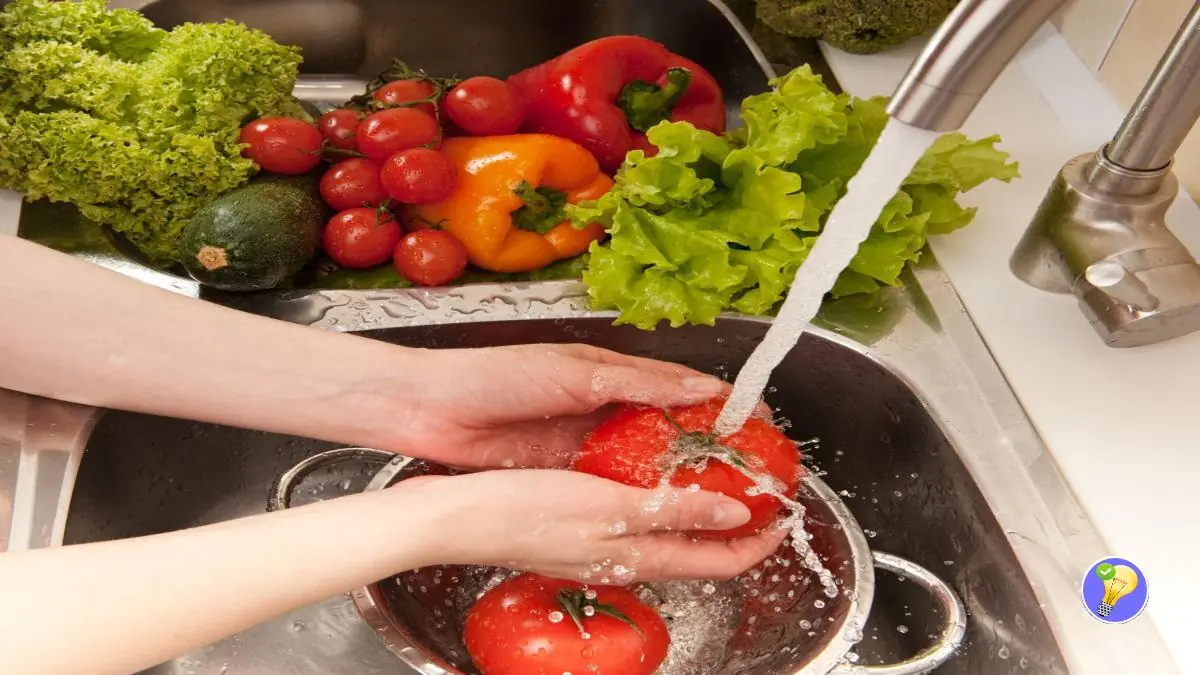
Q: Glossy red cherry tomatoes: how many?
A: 9